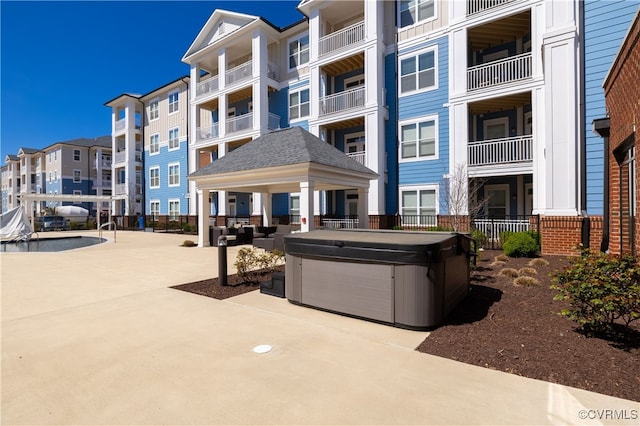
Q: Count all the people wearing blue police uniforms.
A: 0